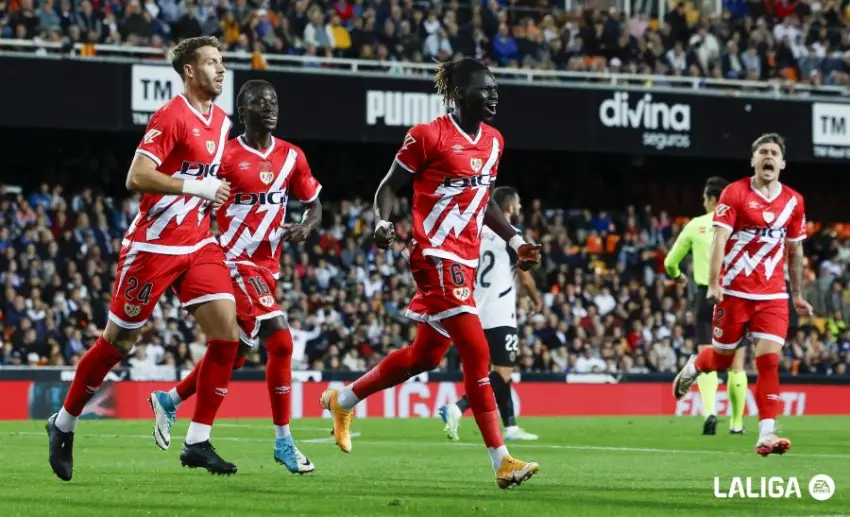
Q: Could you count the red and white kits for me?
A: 4